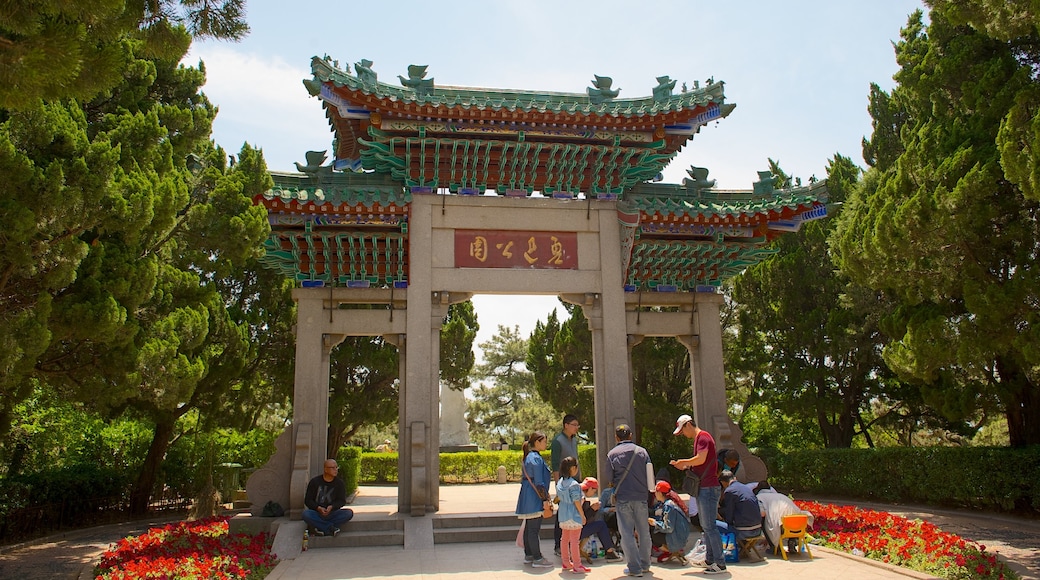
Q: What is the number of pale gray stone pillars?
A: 4